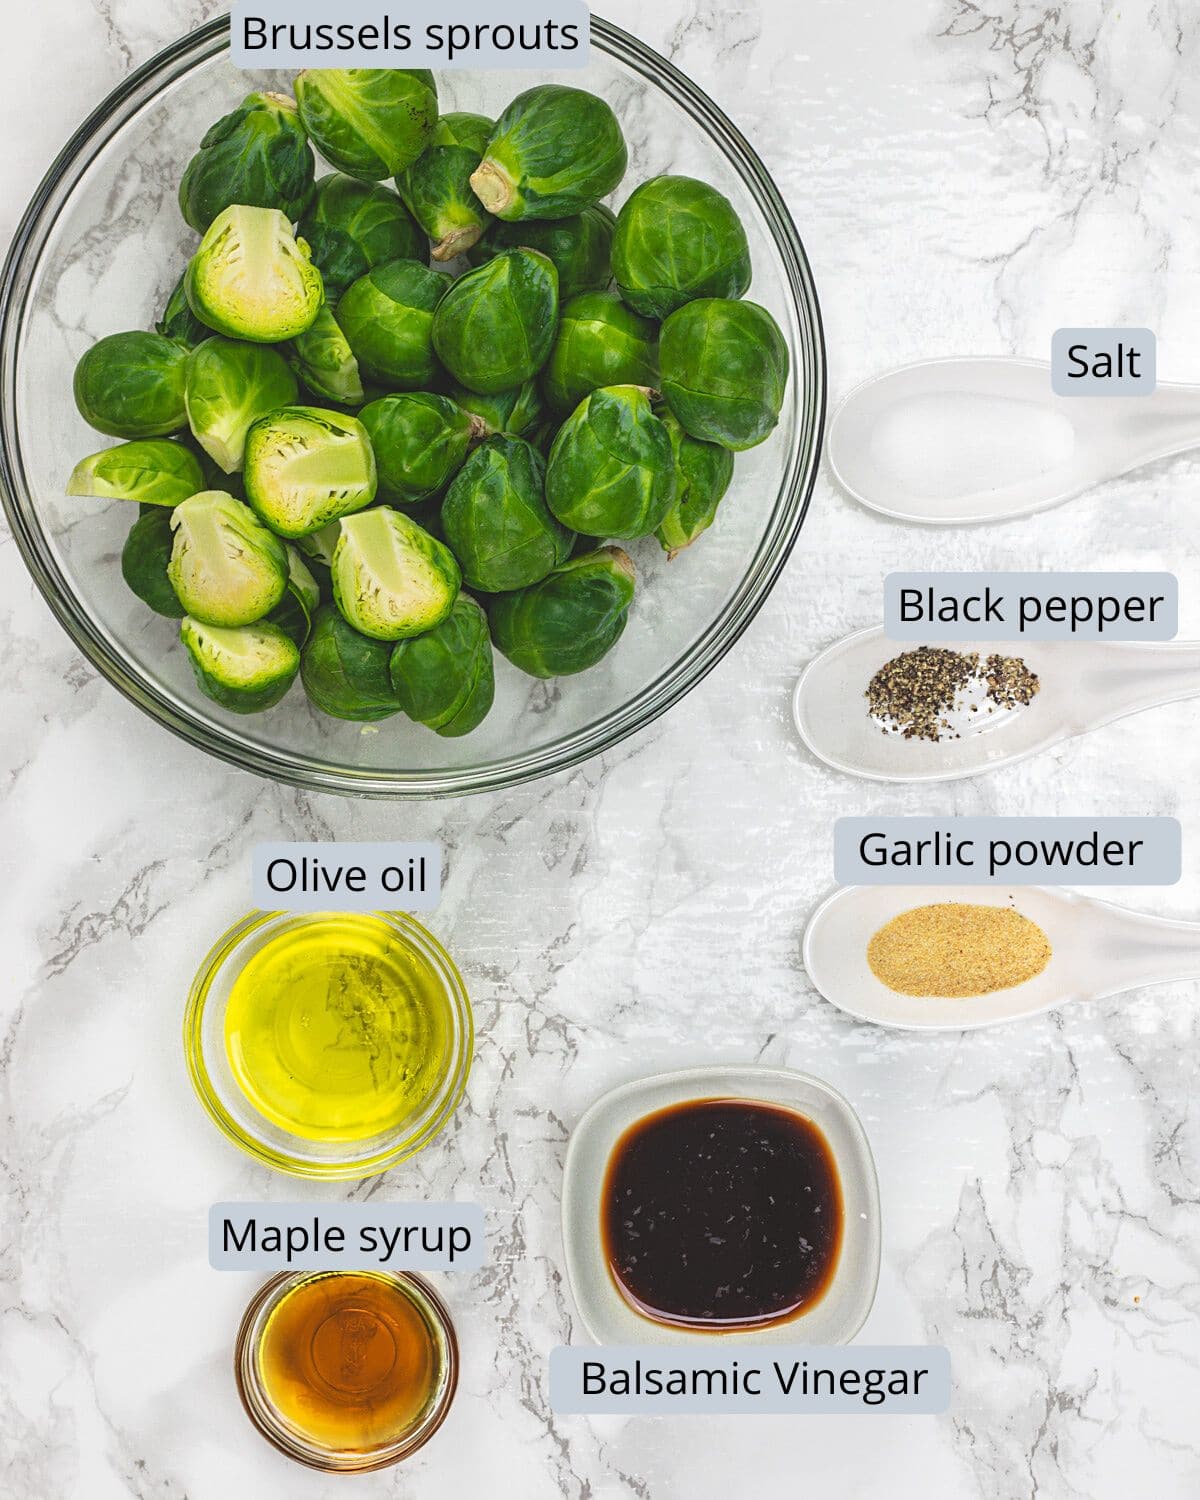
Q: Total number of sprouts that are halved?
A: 5